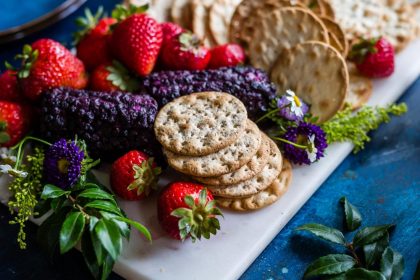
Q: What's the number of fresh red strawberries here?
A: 12